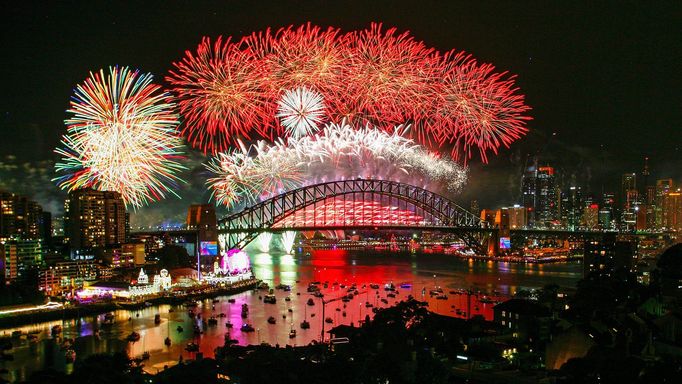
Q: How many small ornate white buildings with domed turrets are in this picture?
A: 2